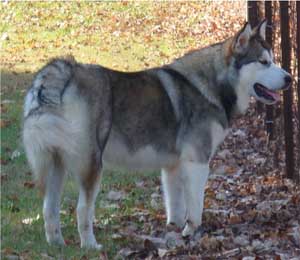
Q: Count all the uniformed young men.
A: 0